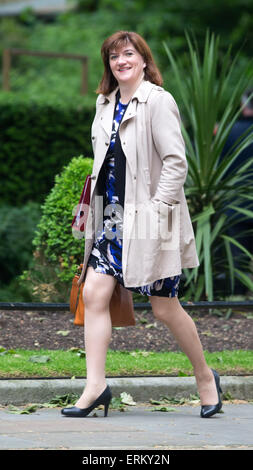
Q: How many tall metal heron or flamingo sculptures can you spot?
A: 0